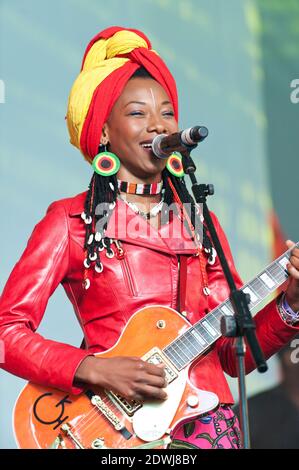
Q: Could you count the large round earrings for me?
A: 2